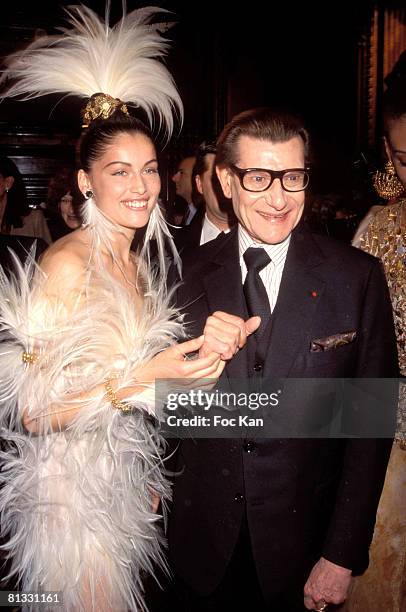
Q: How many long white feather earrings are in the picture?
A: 2